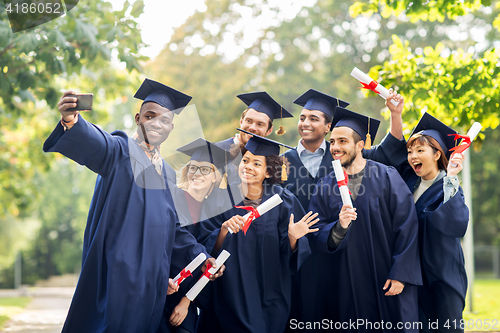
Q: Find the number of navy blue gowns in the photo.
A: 7